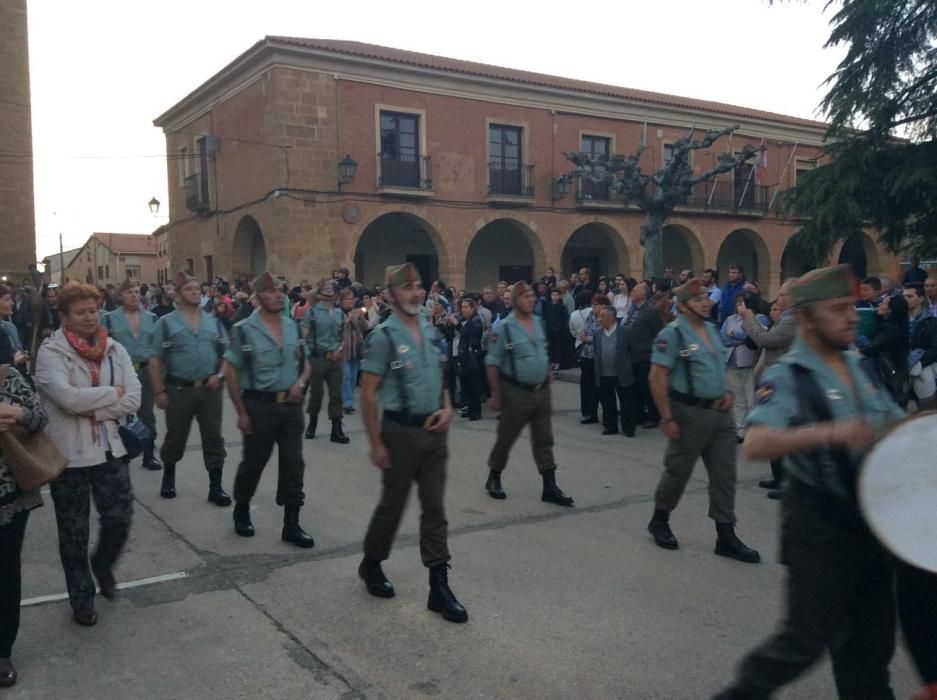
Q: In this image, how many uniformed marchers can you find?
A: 8